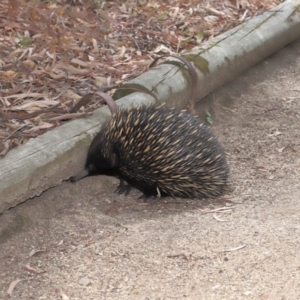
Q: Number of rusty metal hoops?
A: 3